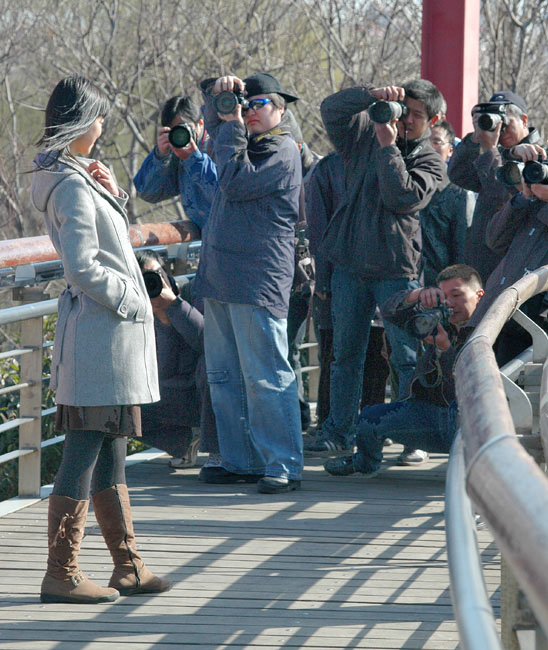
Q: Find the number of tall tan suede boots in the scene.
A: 2